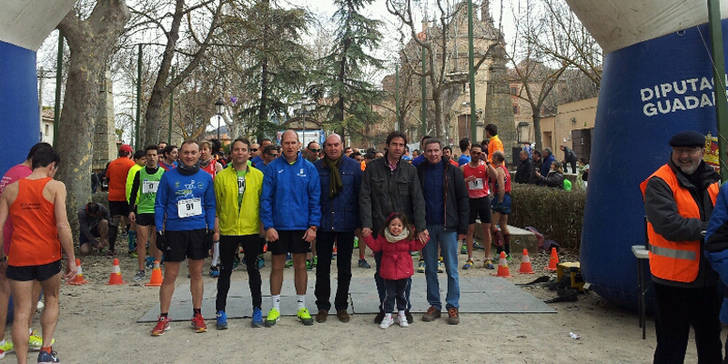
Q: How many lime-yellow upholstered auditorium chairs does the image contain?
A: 0